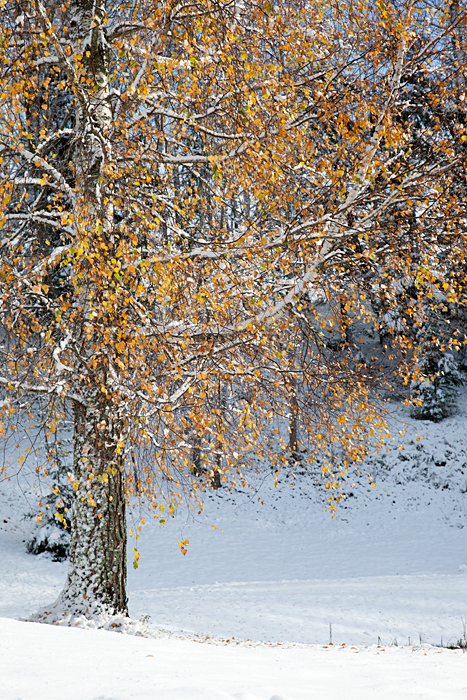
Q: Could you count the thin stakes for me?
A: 1